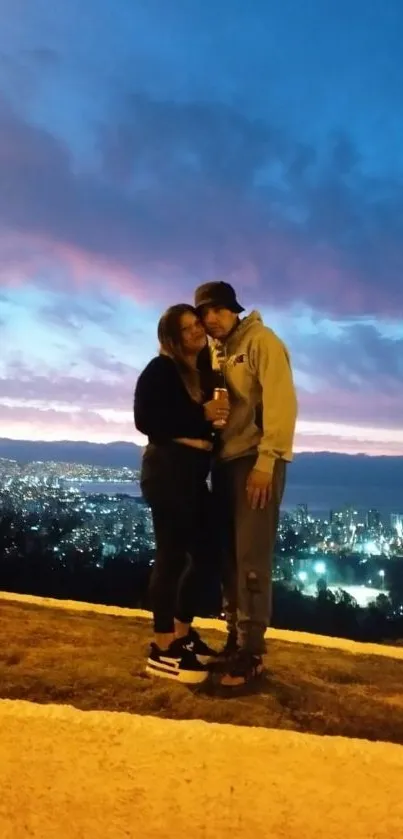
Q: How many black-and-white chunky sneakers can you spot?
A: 2